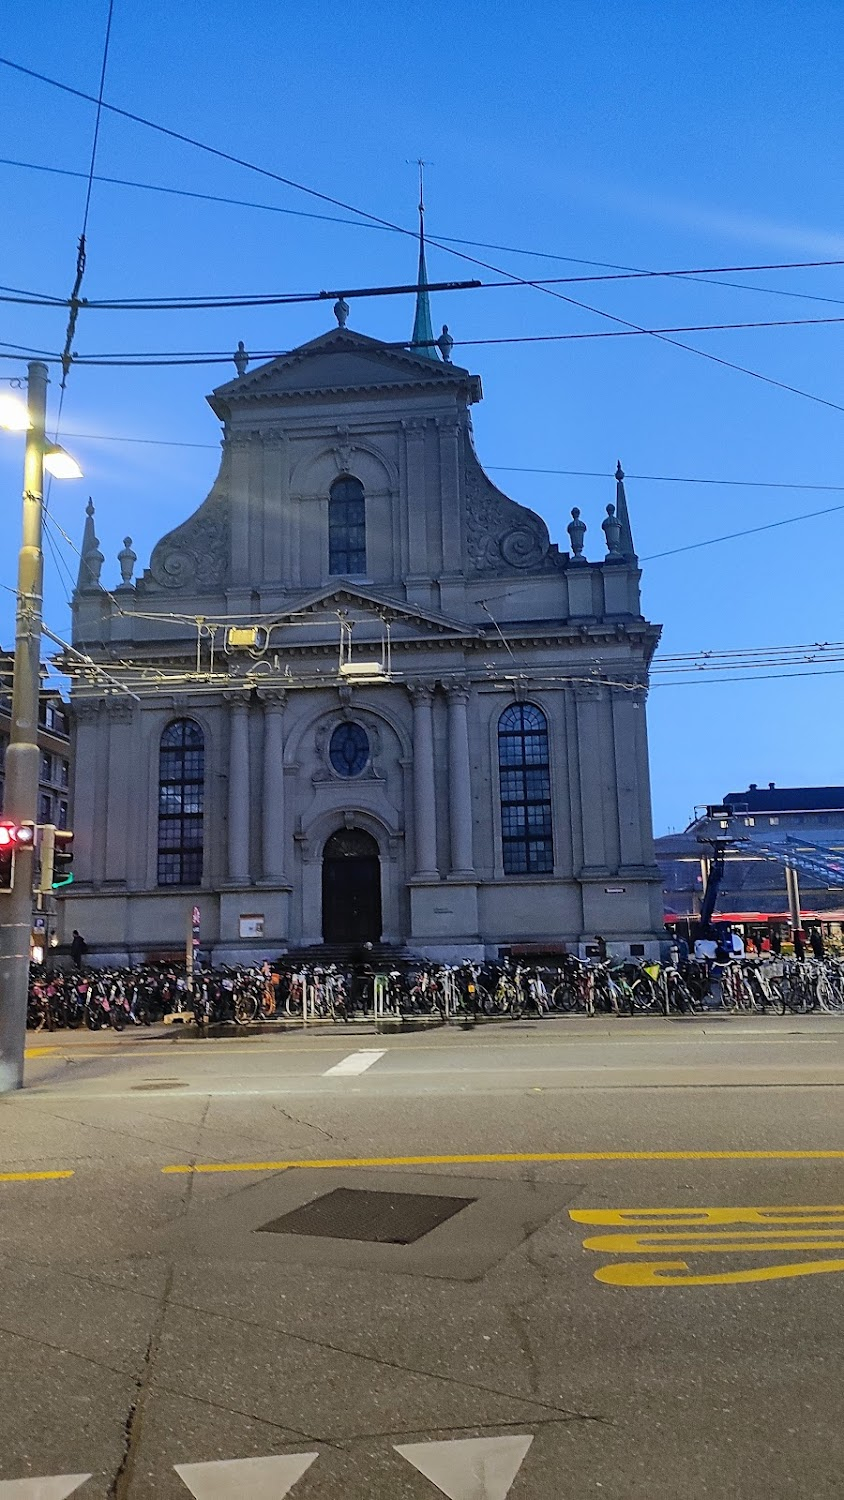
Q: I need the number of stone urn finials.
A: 7